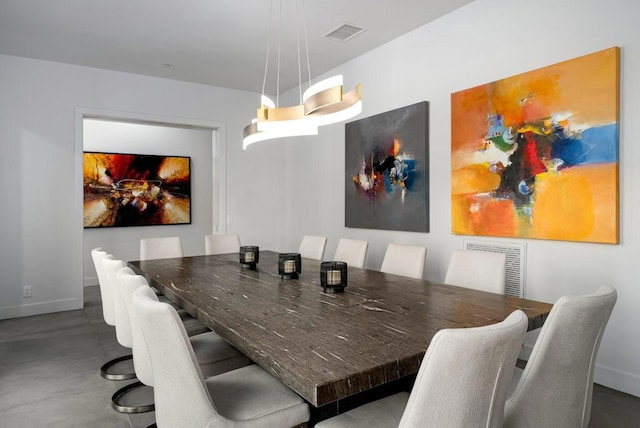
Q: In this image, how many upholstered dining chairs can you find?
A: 12